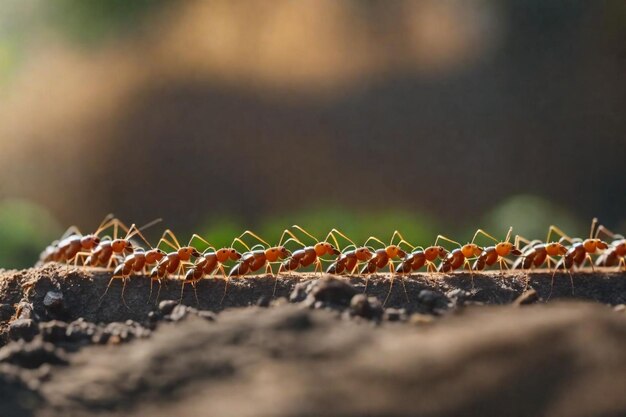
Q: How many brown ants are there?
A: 15